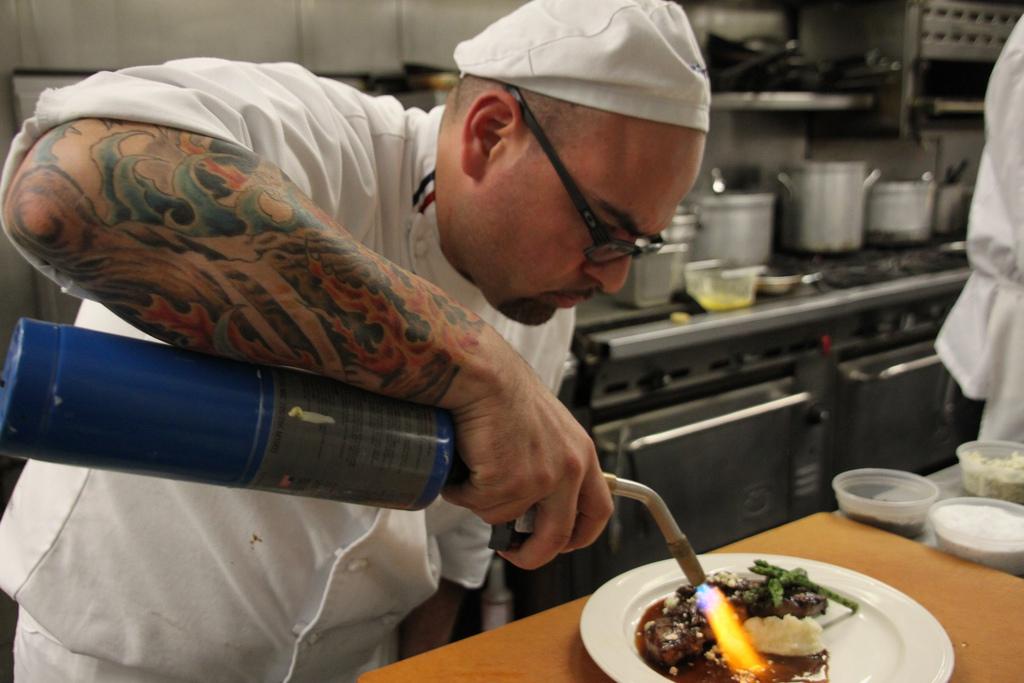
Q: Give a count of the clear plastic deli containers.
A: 3